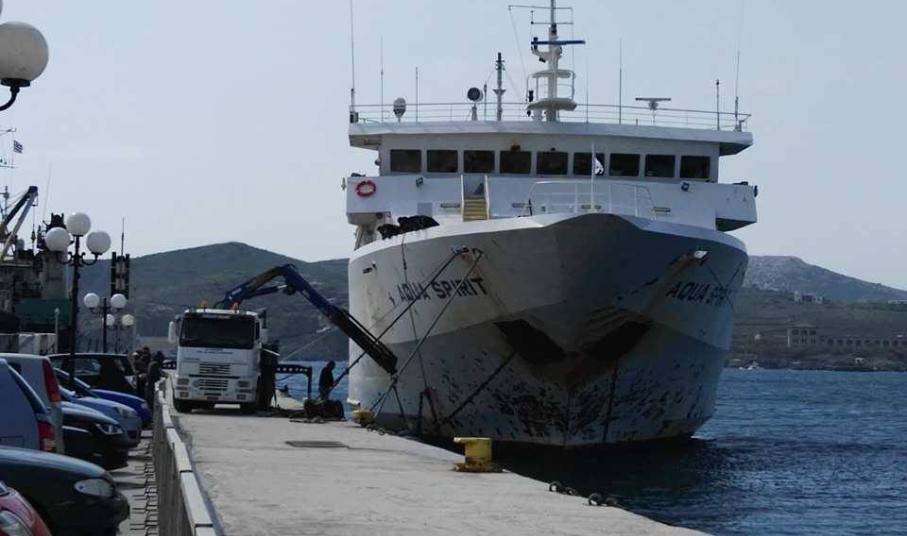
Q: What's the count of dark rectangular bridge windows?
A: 9